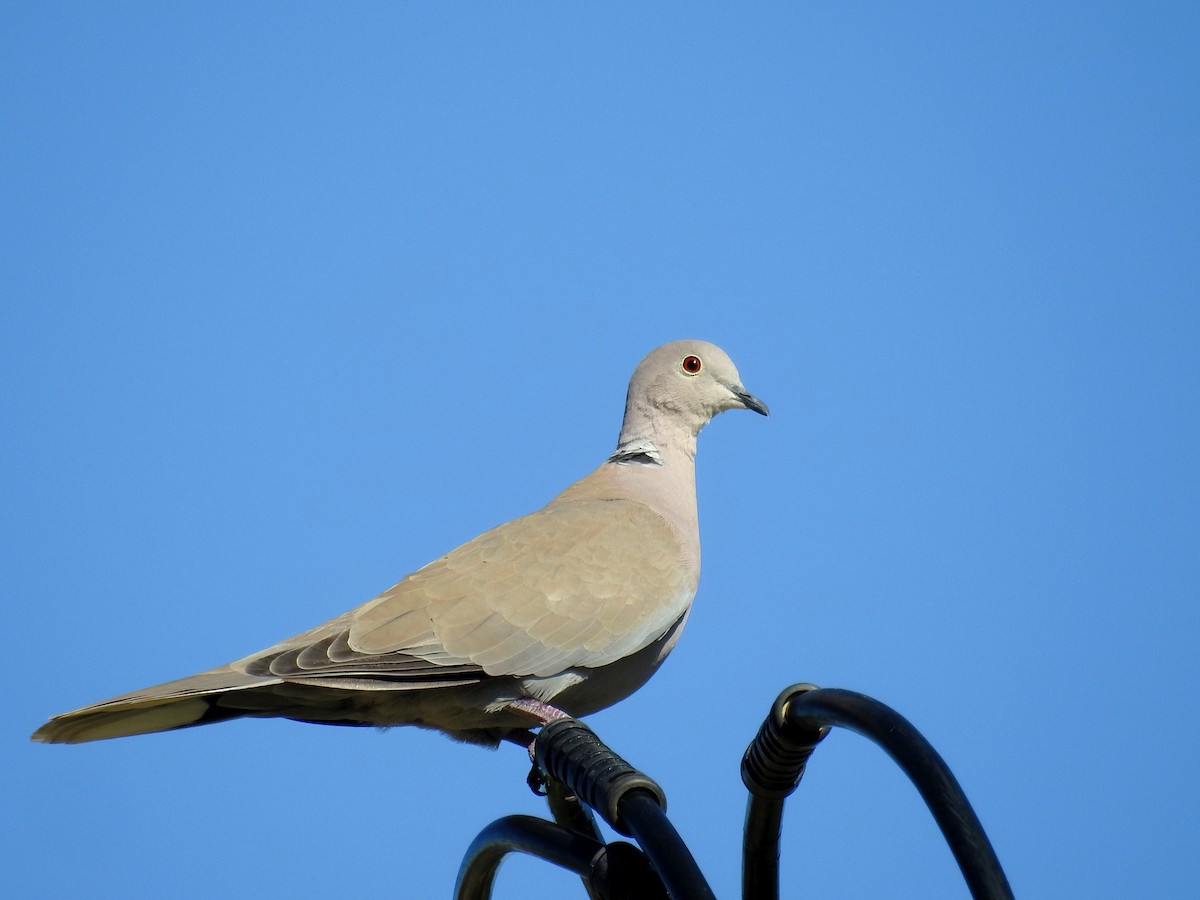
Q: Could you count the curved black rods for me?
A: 3